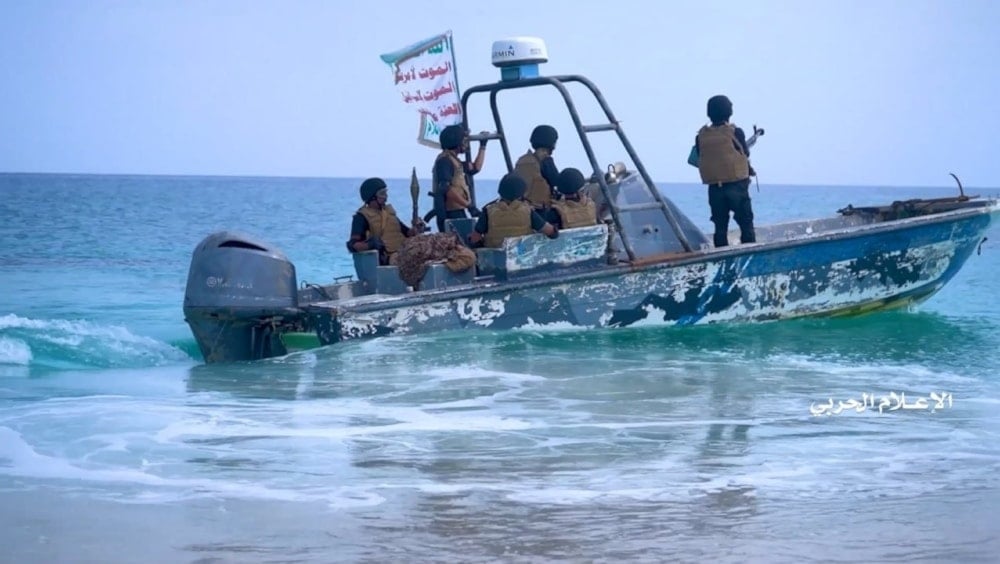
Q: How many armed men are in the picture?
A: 6